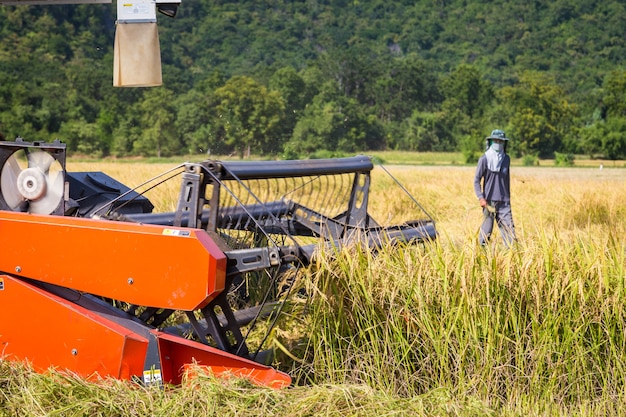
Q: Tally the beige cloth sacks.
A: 1